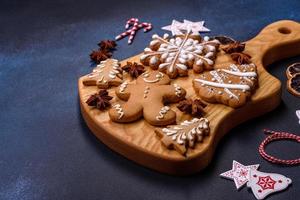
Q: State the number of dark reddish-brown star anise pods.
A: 7